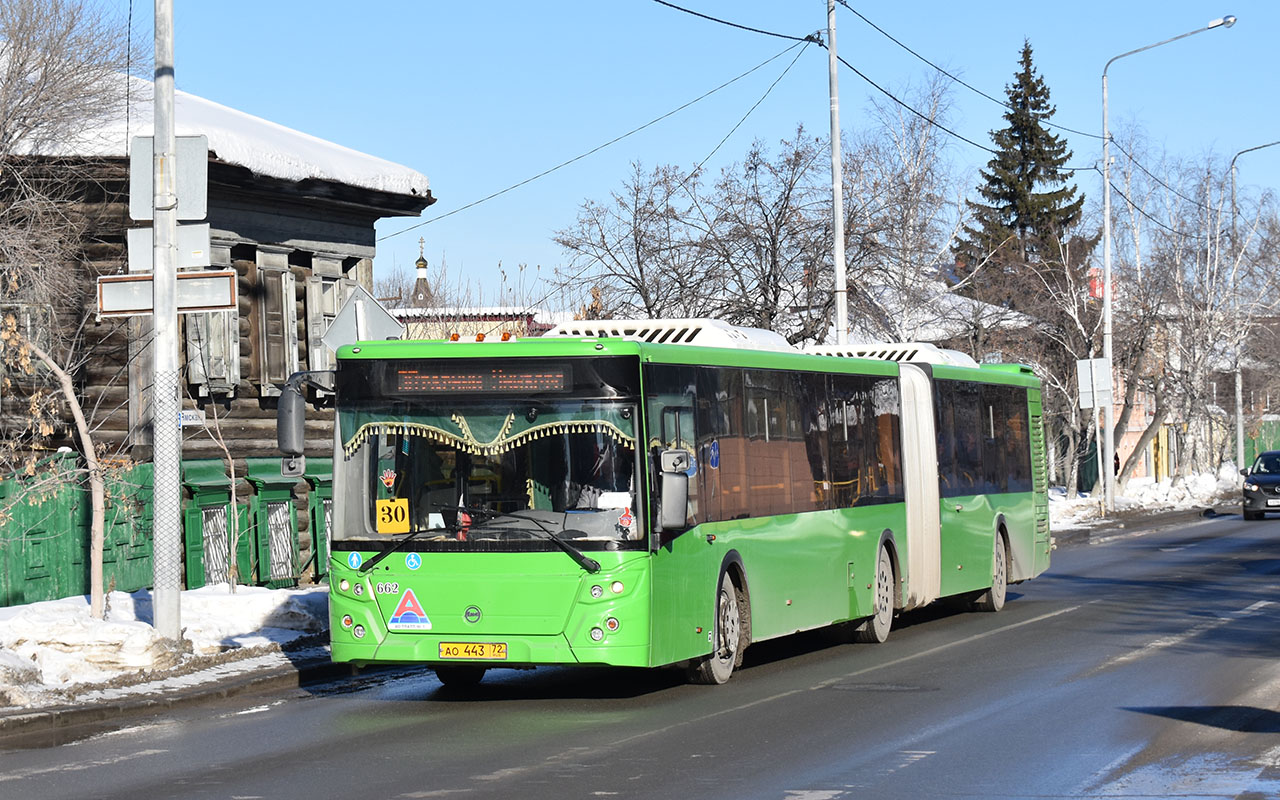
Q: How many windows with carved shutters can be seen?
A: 3